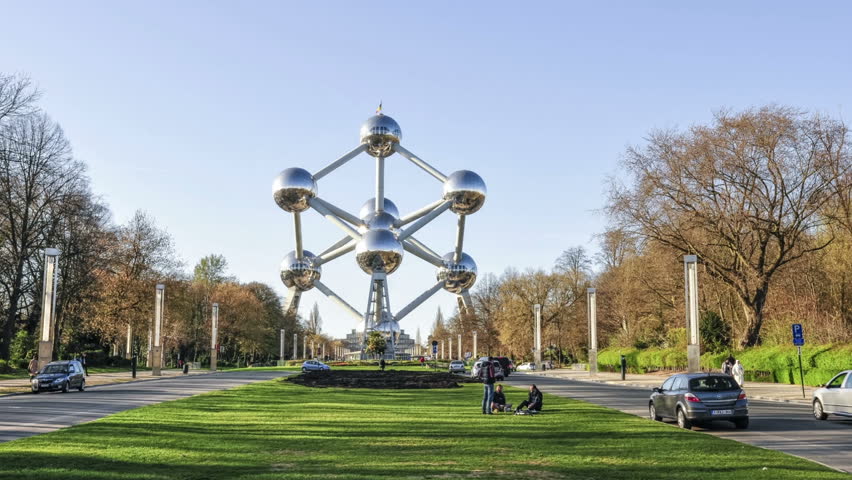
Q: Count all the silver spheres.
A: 9